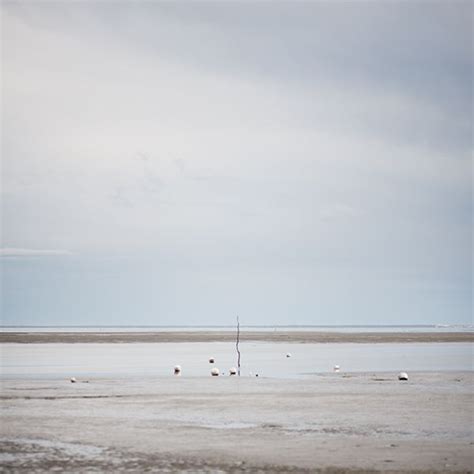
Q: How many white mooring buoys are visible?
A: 8